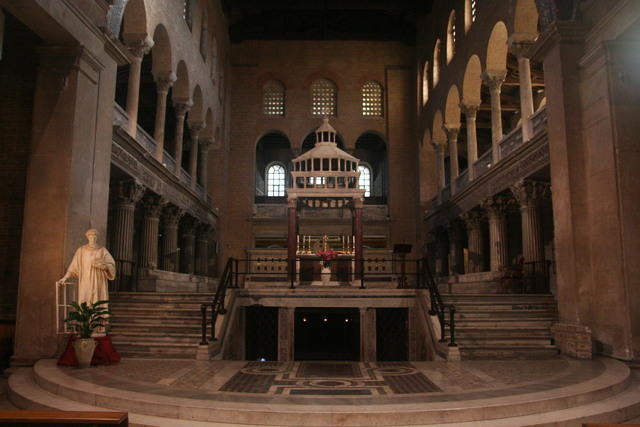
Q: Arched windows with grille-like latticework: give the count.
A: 3